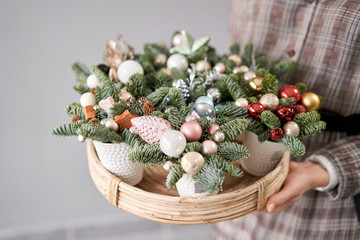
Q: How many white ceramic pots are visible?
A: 3